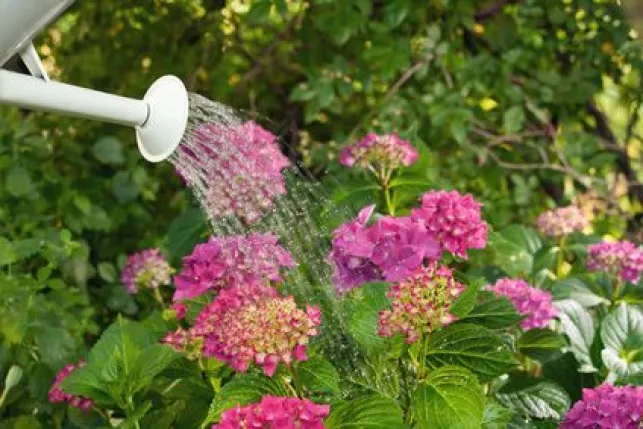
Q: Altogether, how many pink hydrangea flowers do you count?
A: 14